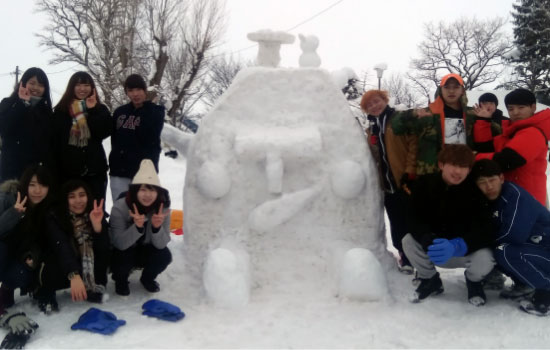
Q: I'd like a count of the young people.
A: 12